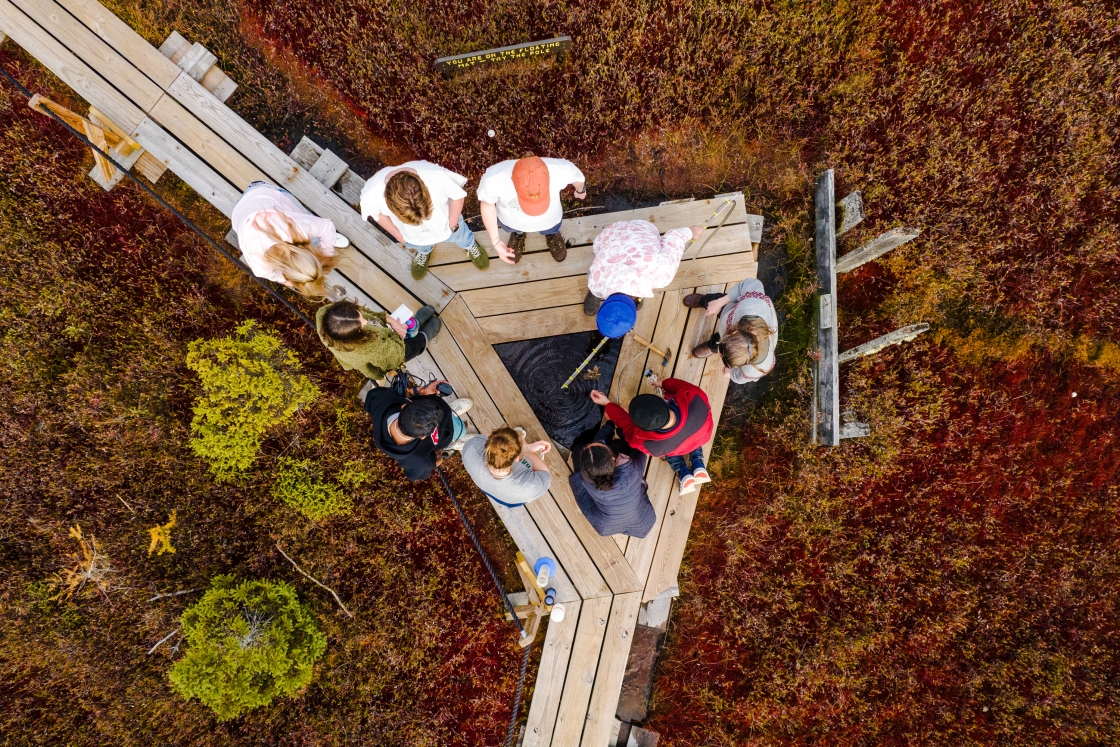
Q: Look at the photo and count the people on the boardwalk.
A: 10